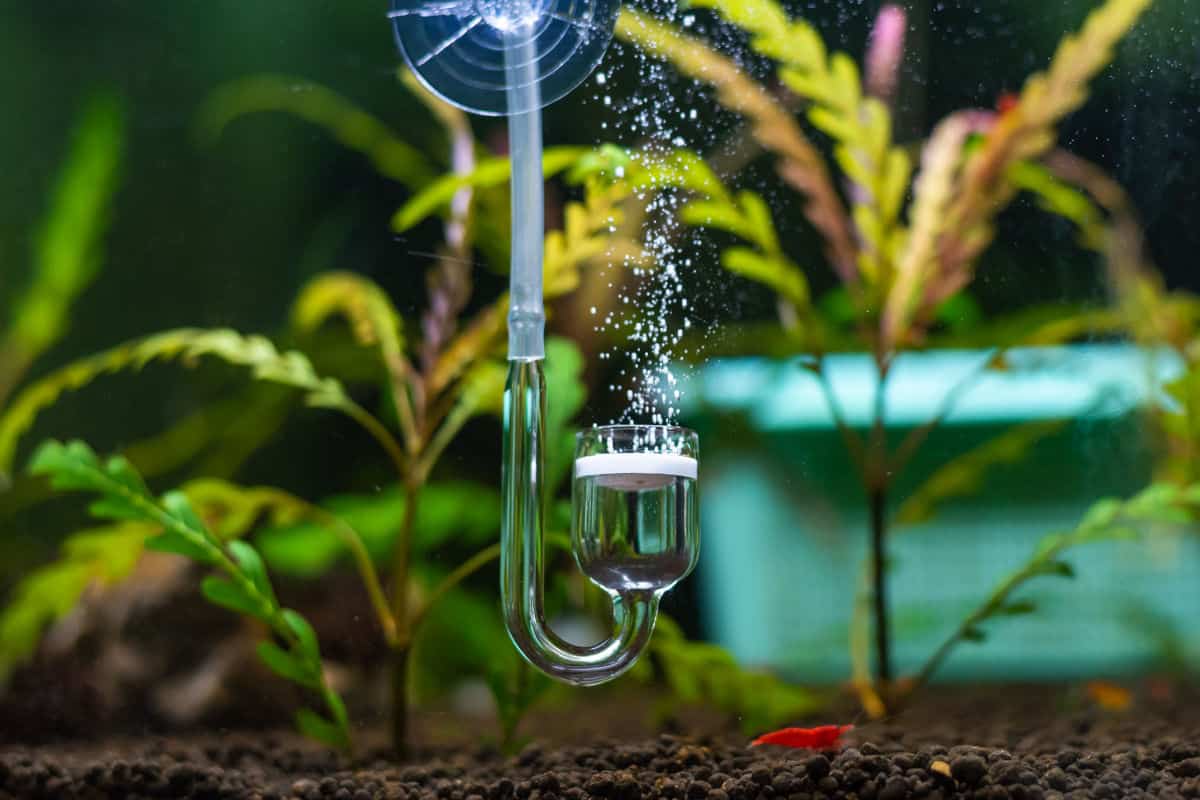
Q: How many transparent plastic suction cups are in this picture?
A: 1